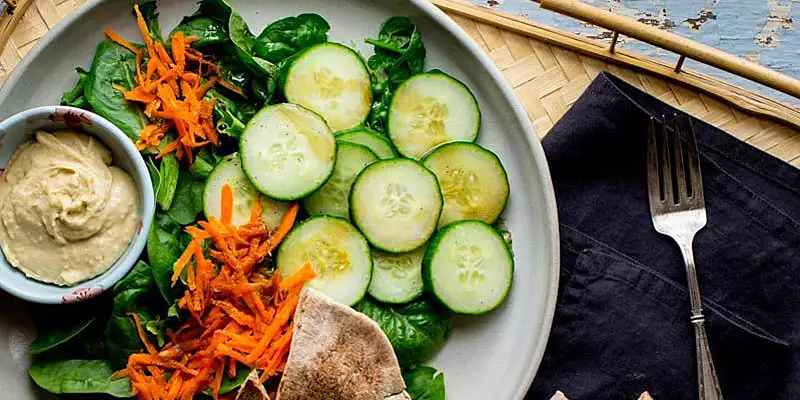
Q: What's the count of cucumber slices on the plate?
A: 11